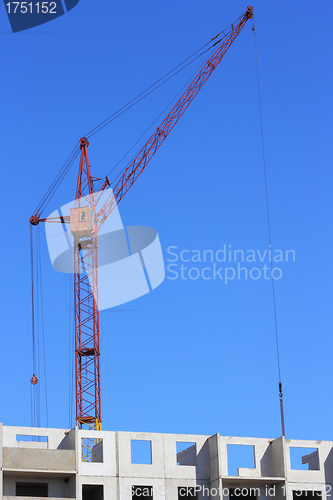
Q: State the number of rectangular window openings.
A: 12